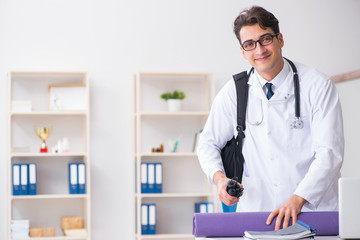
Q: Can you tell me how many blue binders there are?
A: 12